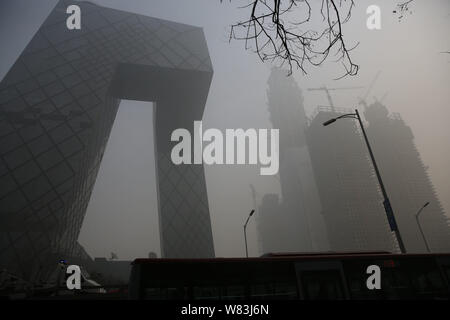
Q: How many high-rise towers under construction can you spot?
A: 3